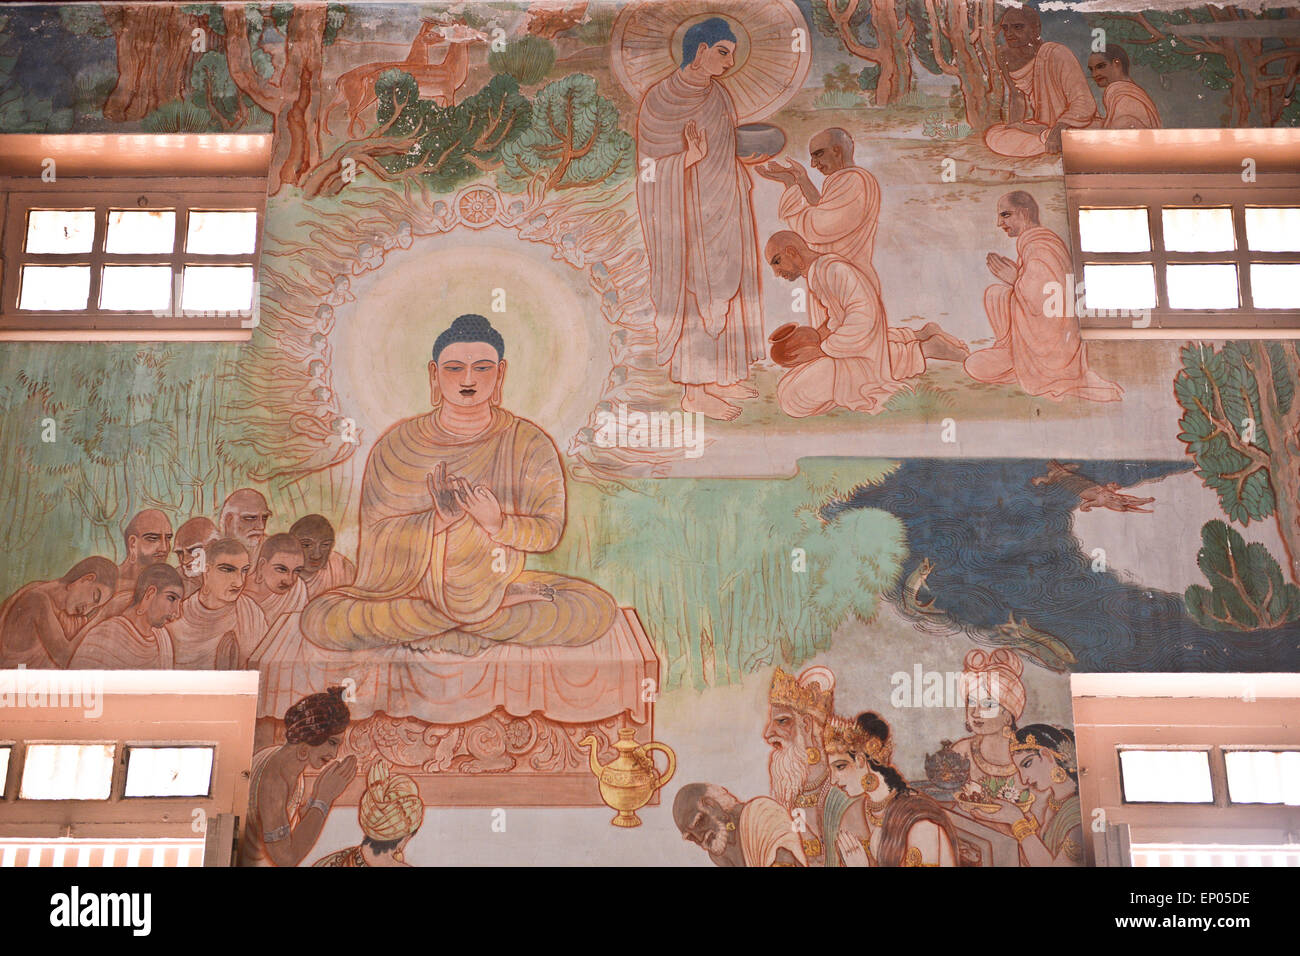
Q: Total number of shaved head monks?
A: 13